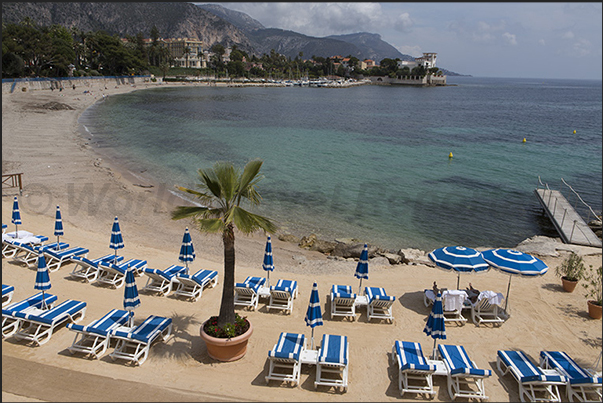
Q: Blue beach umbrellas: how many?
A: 12